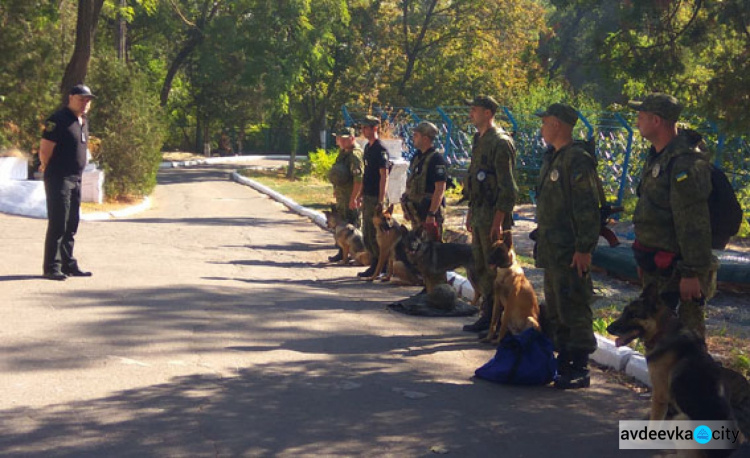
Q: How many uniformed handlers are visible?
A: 6